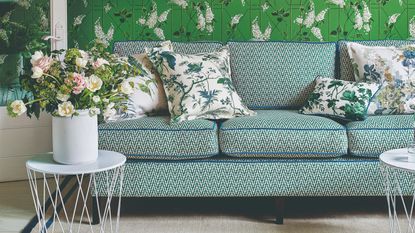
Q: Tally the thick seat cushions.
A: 3